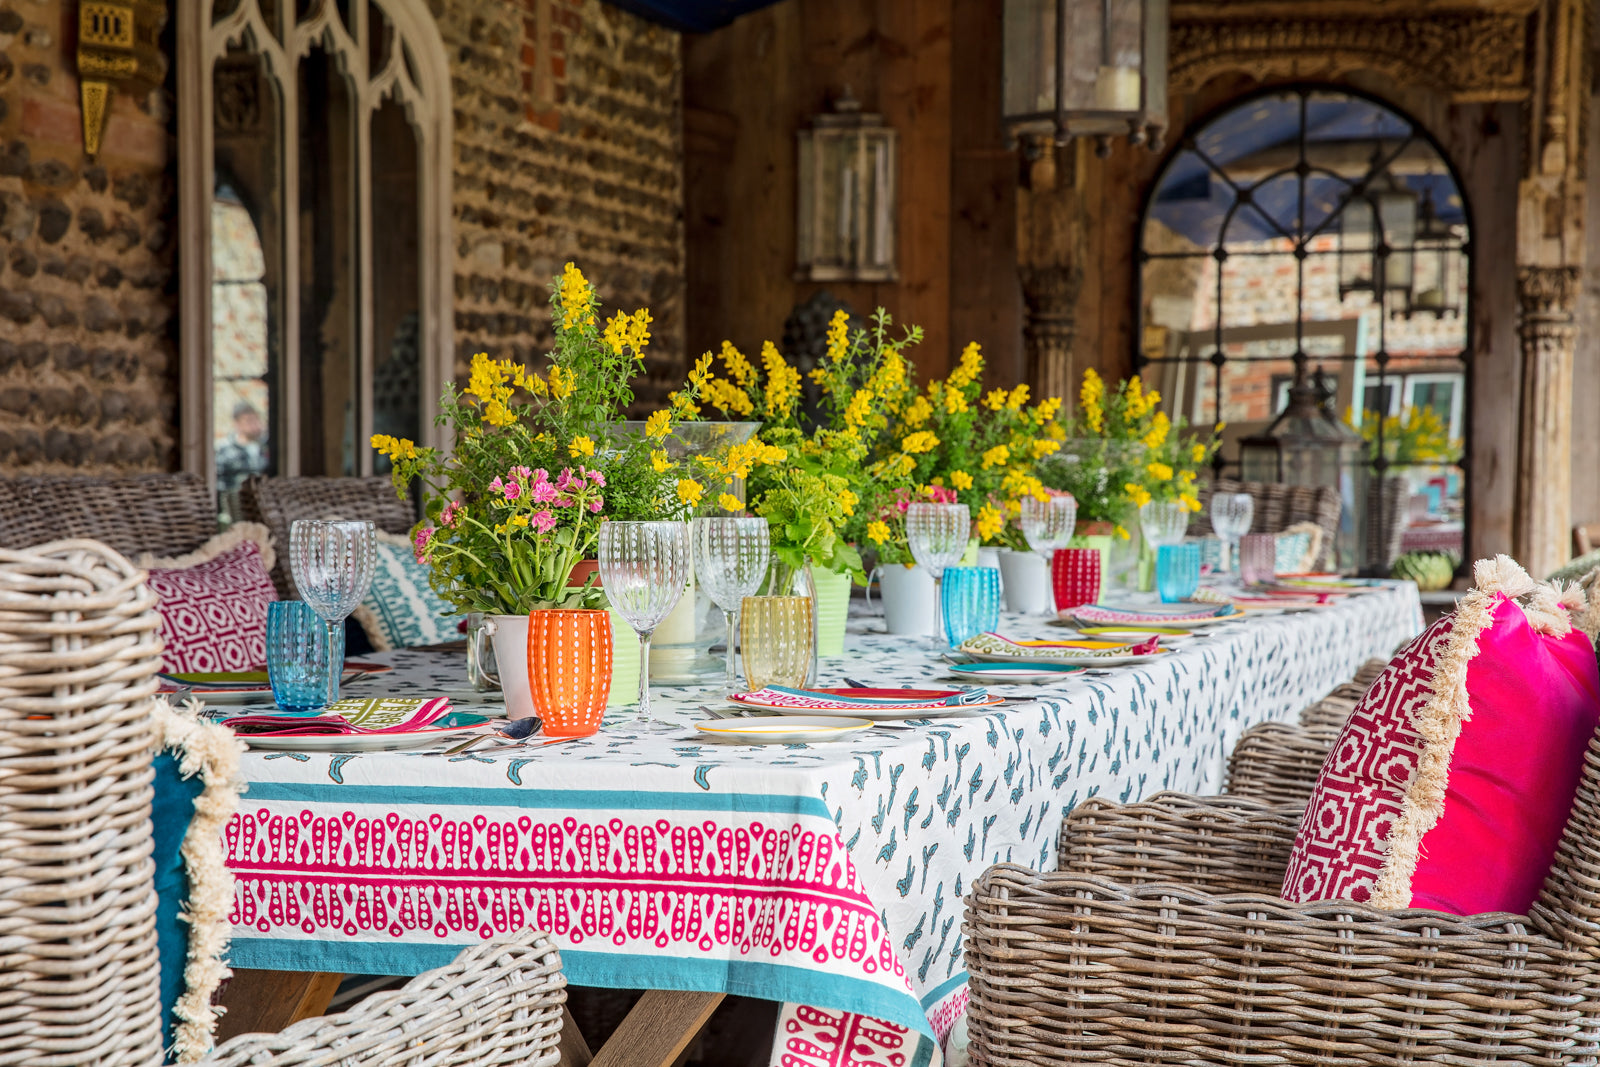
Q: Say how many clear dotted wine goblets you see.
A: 7